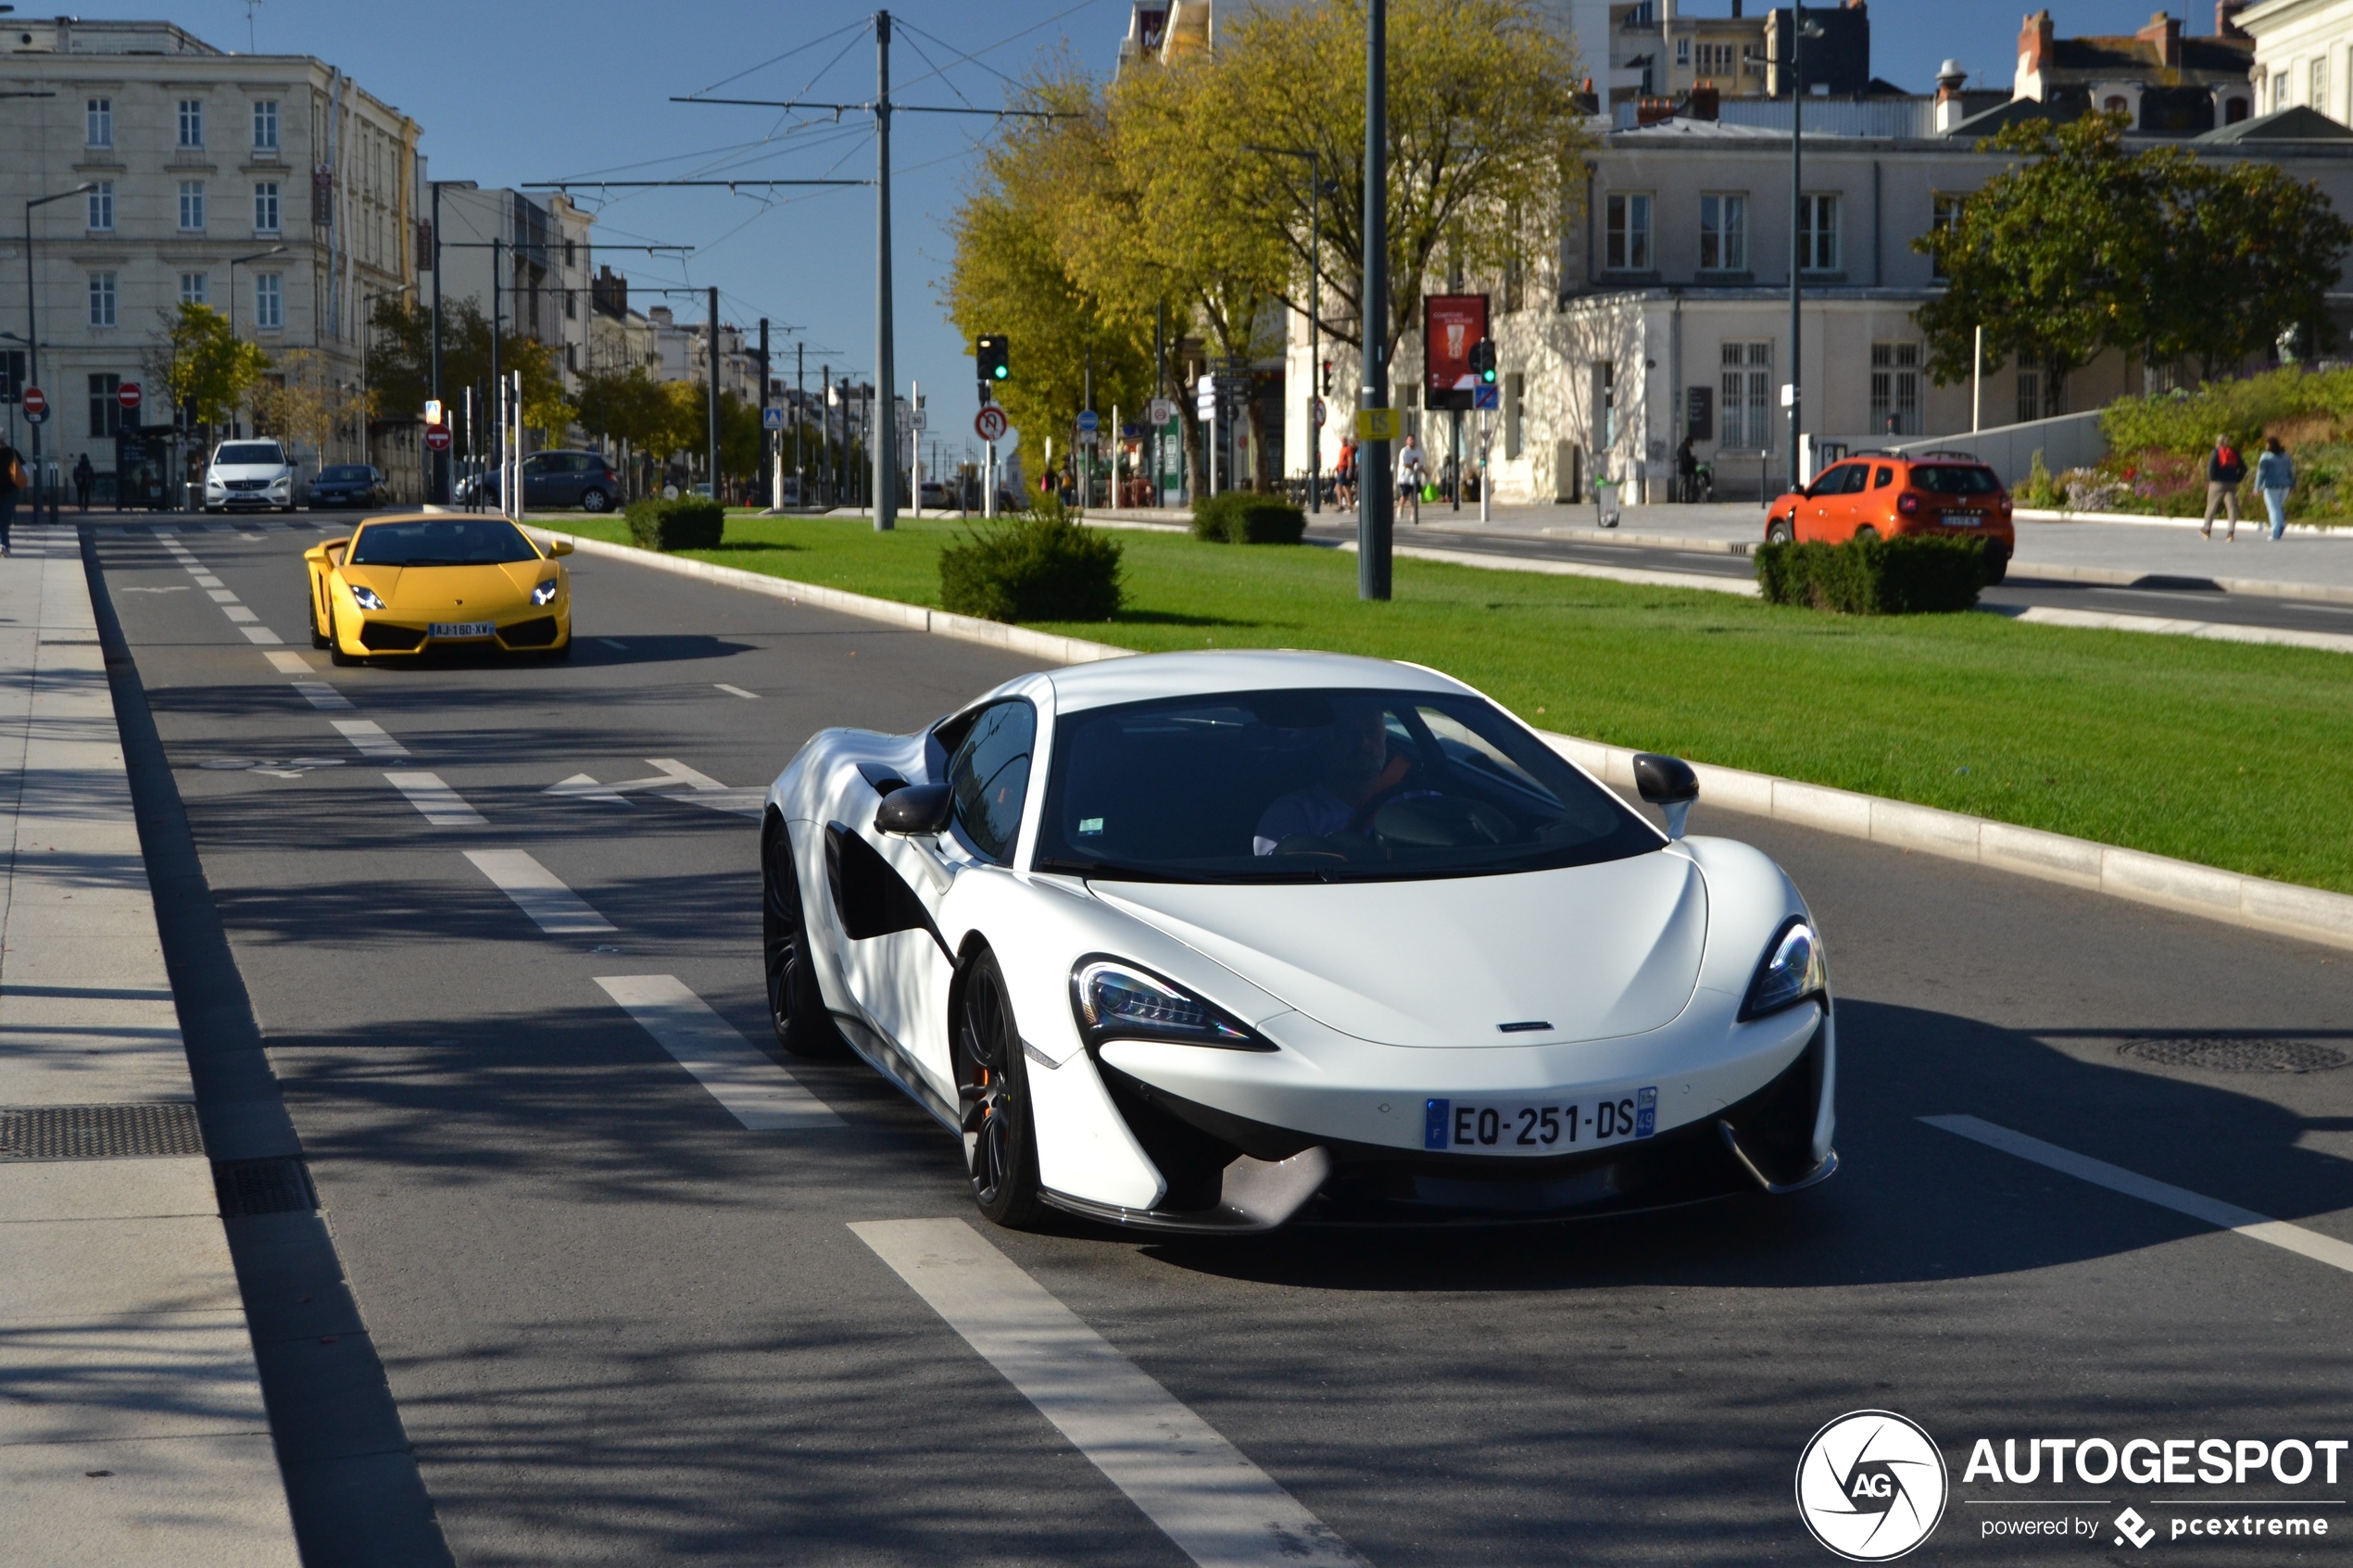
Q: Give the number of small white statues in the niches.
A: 0